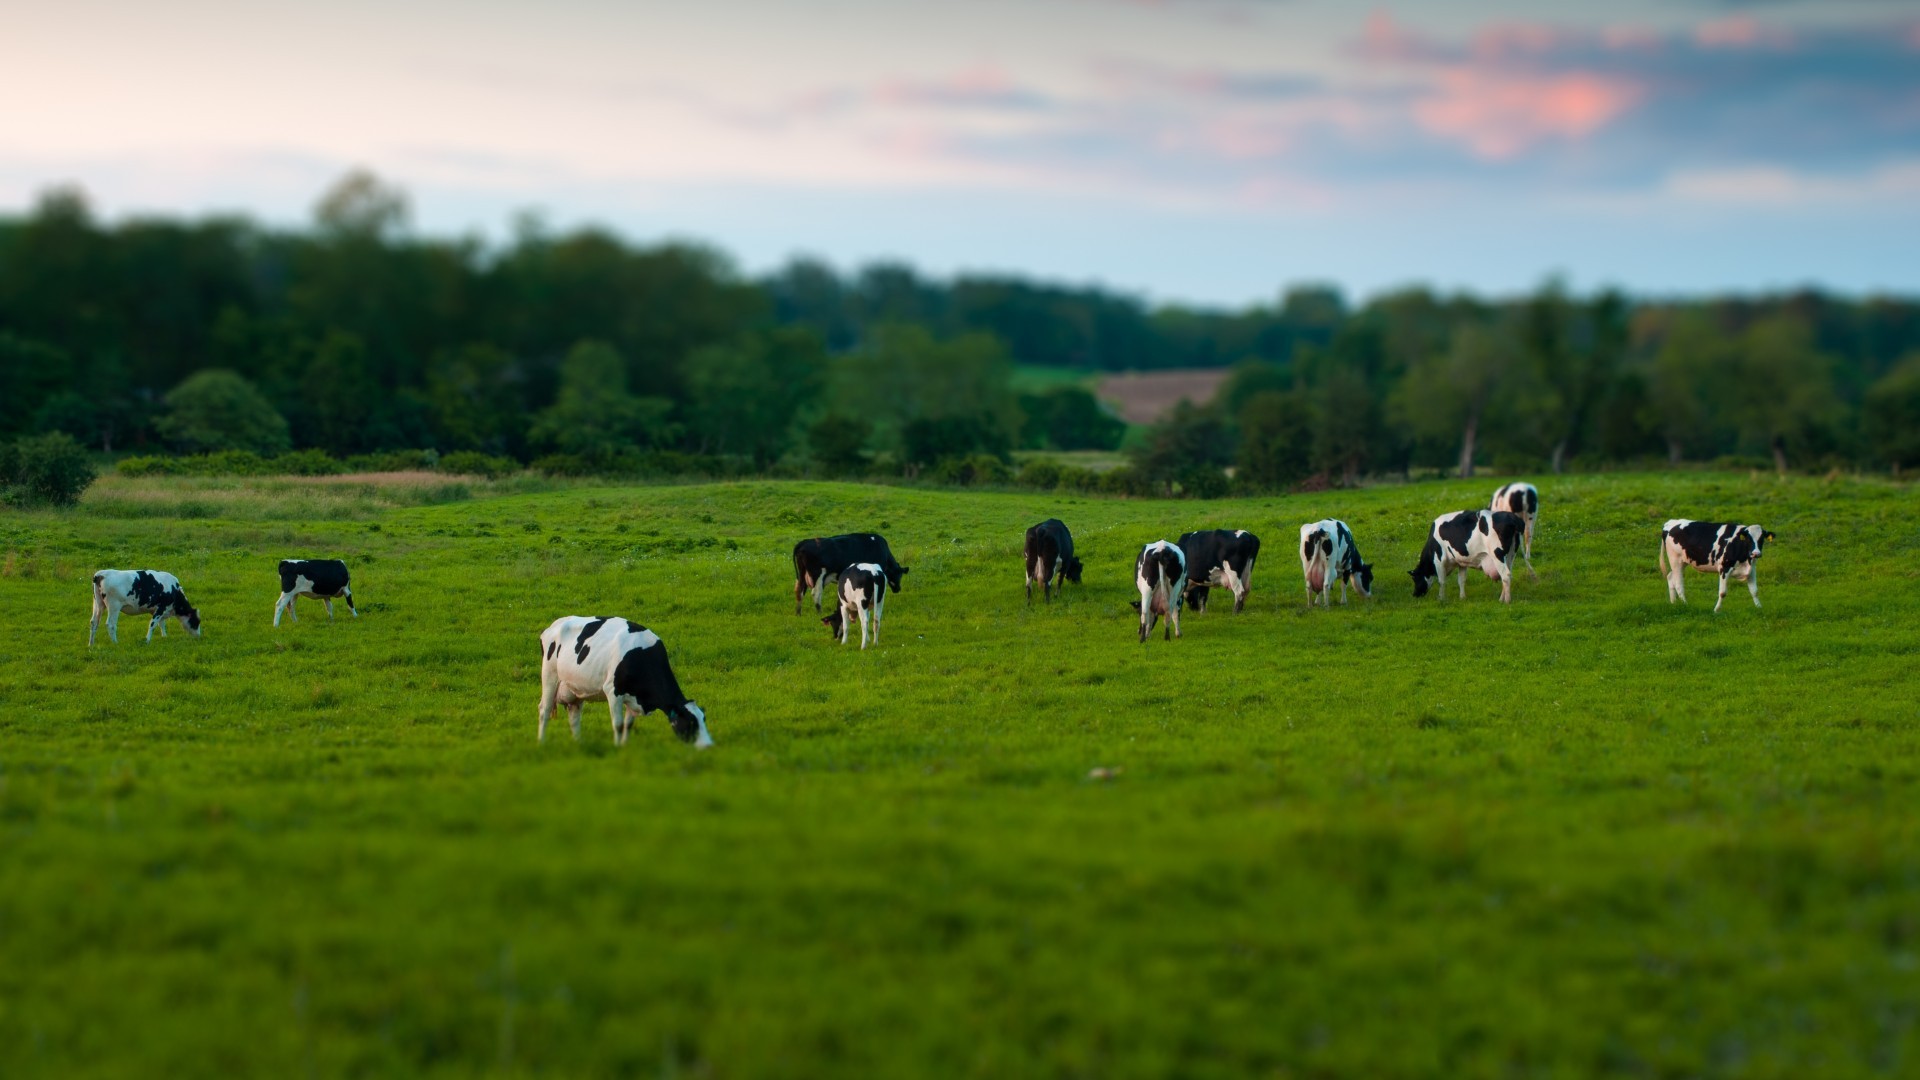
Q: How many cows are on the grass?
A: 12